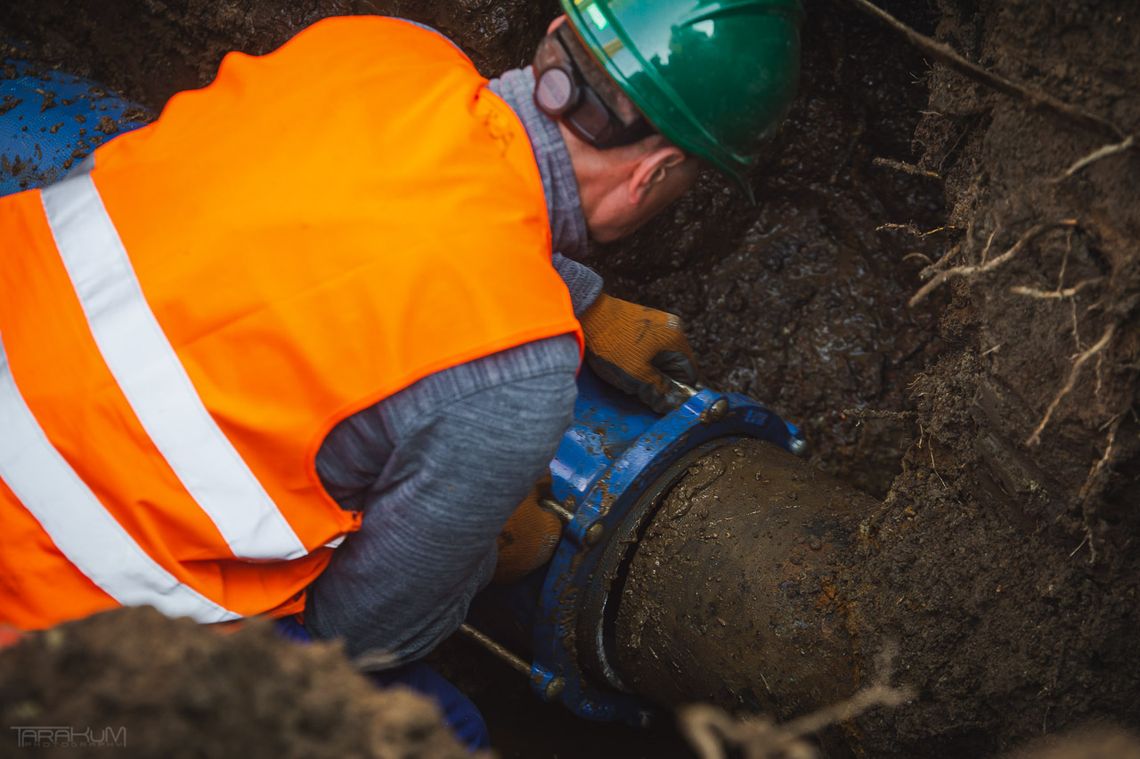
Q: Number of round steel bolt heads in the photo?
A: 4